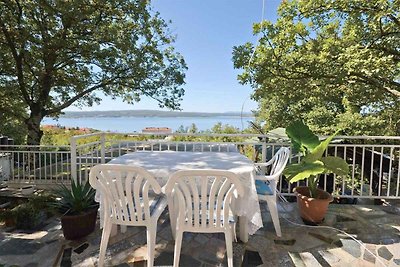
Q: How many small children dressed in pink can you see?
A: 0